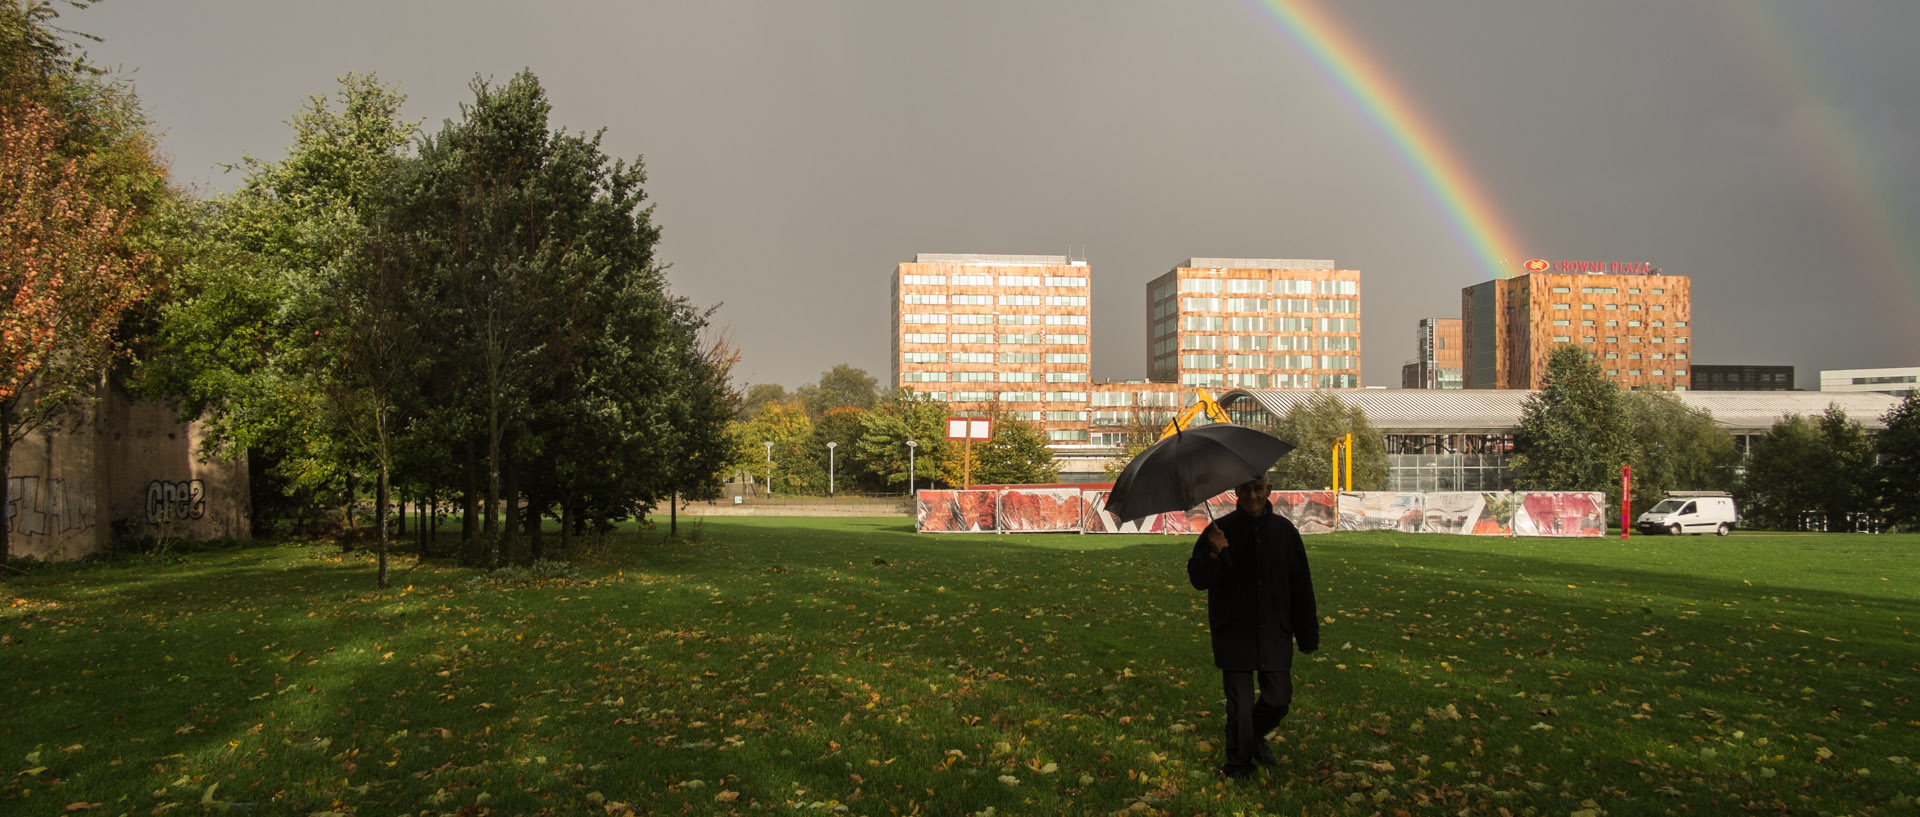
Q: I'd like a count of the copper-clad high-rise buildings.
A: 3